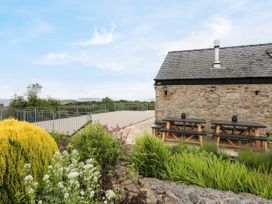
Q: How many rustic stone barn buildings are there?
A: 1